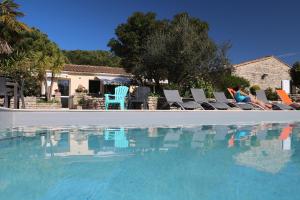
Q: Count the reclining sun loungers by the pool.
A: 6